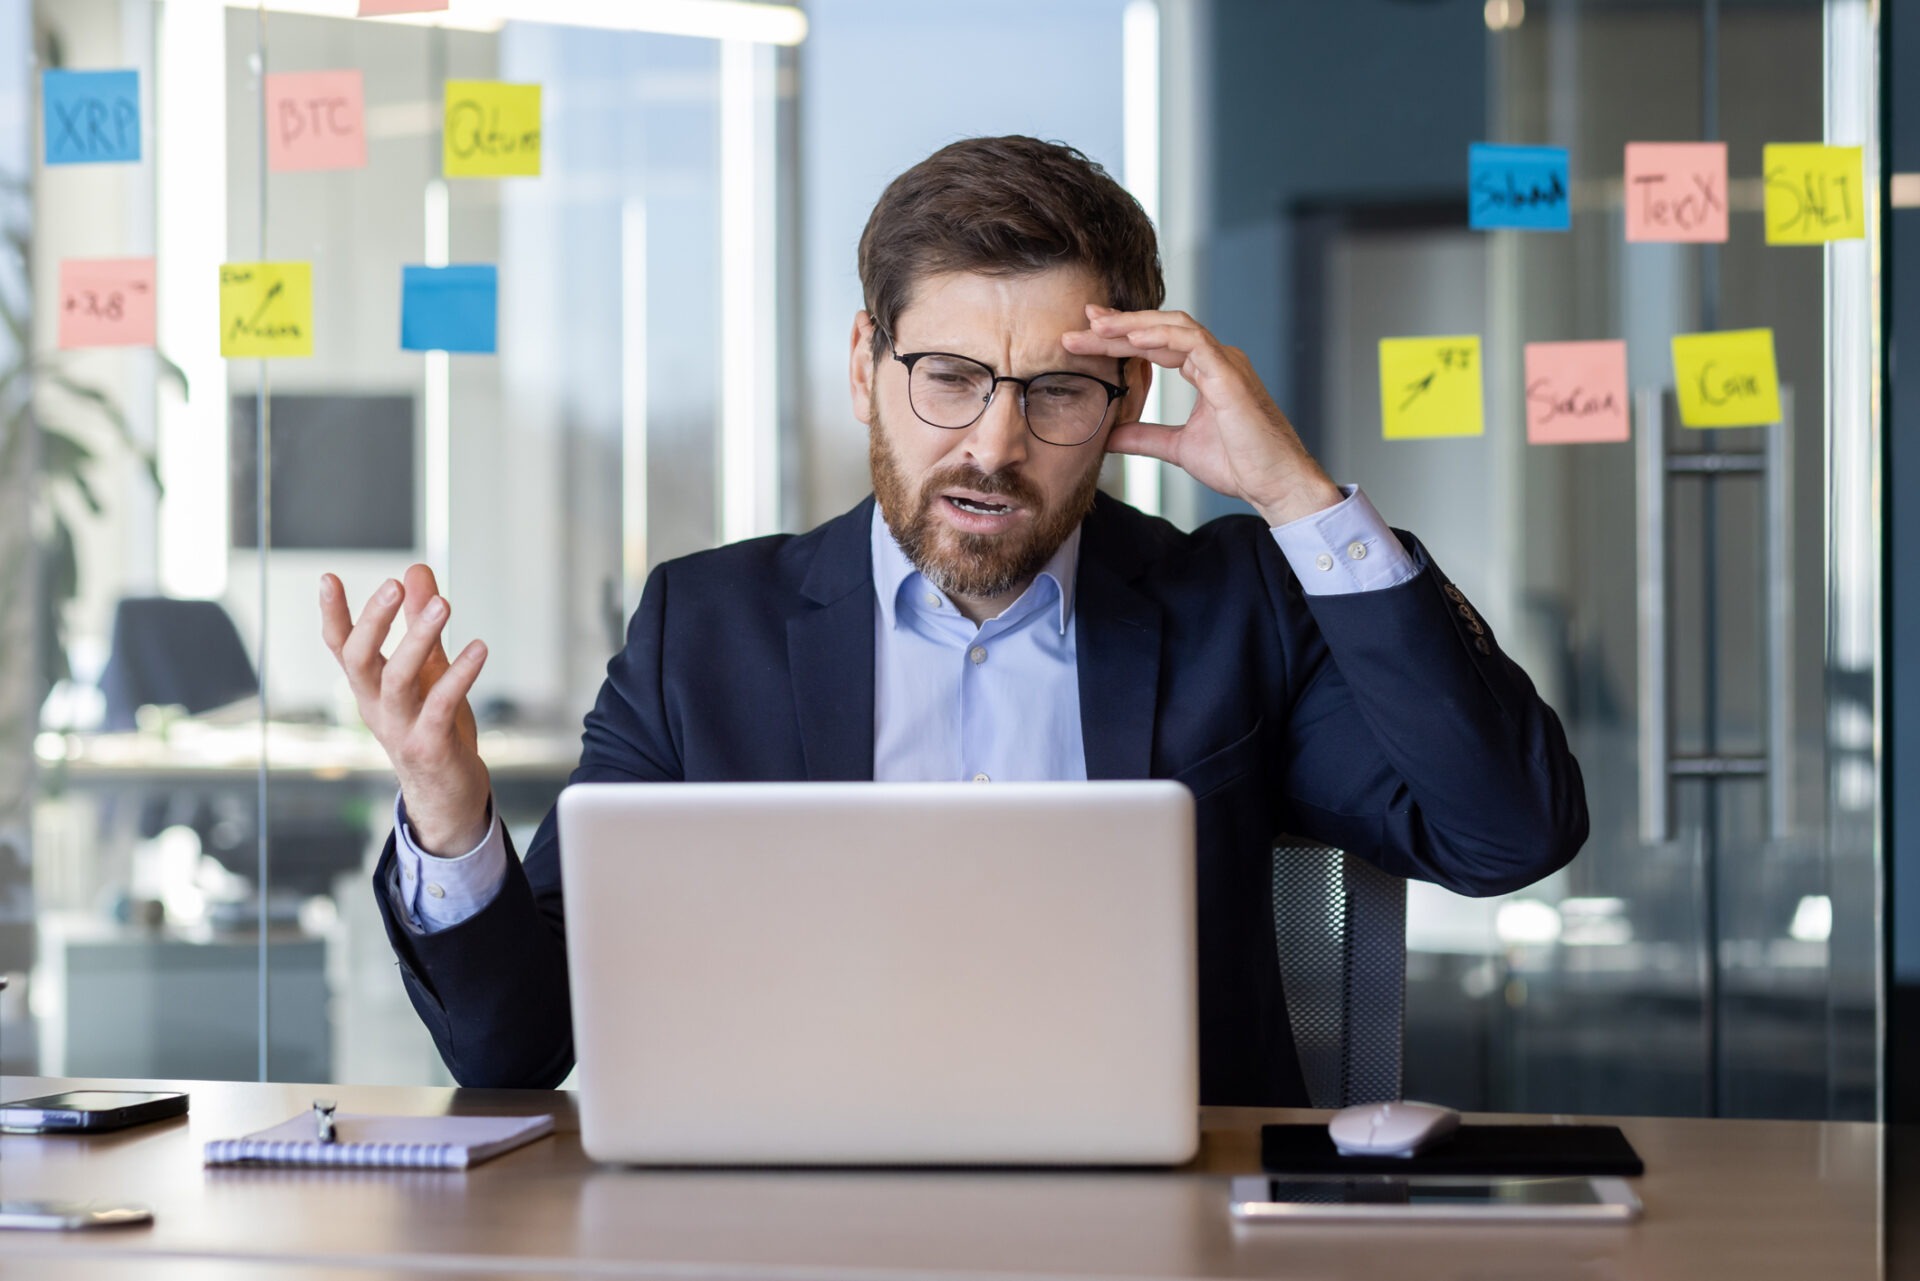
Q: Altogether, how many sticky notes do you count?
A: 13